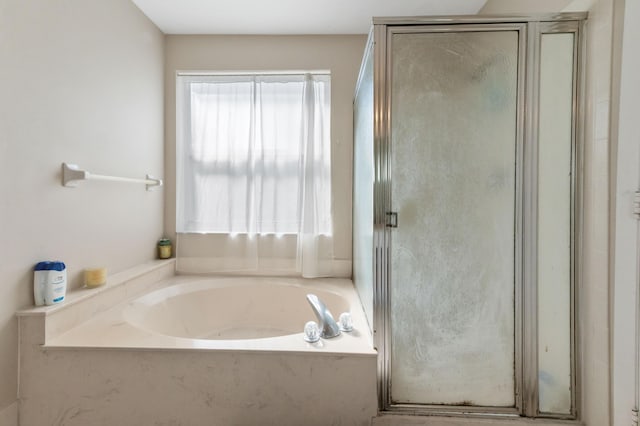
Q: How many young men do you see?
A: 0